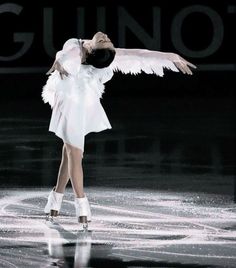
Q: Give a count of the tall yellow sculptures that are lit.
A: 0